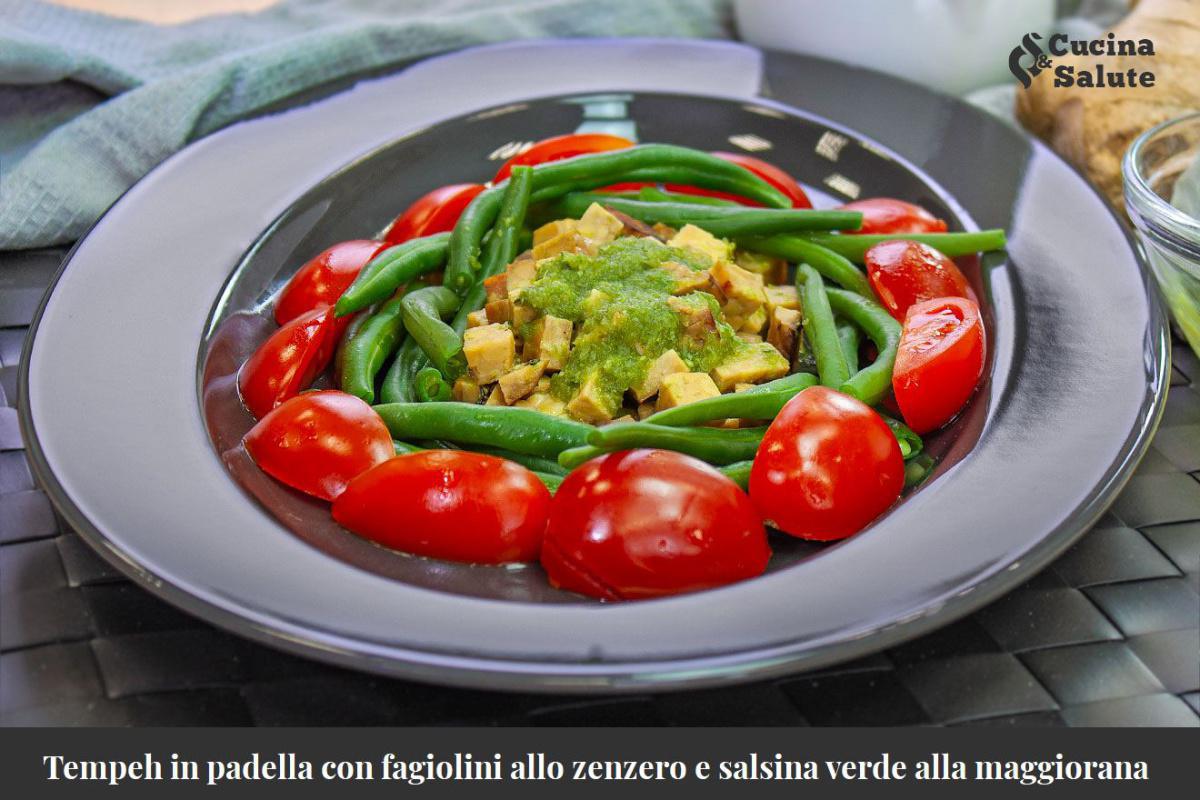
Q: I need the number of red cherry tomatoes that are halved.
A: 12